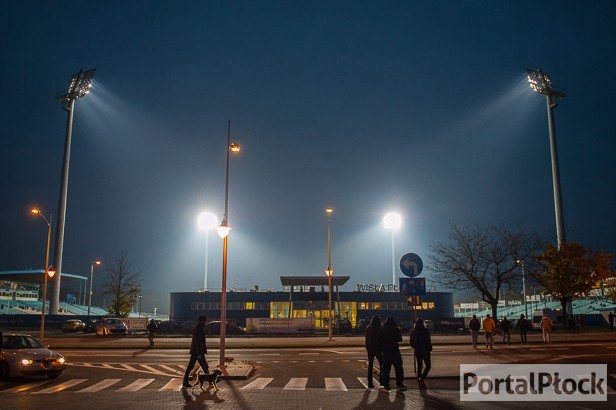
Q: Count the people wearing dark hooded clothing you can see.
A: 3